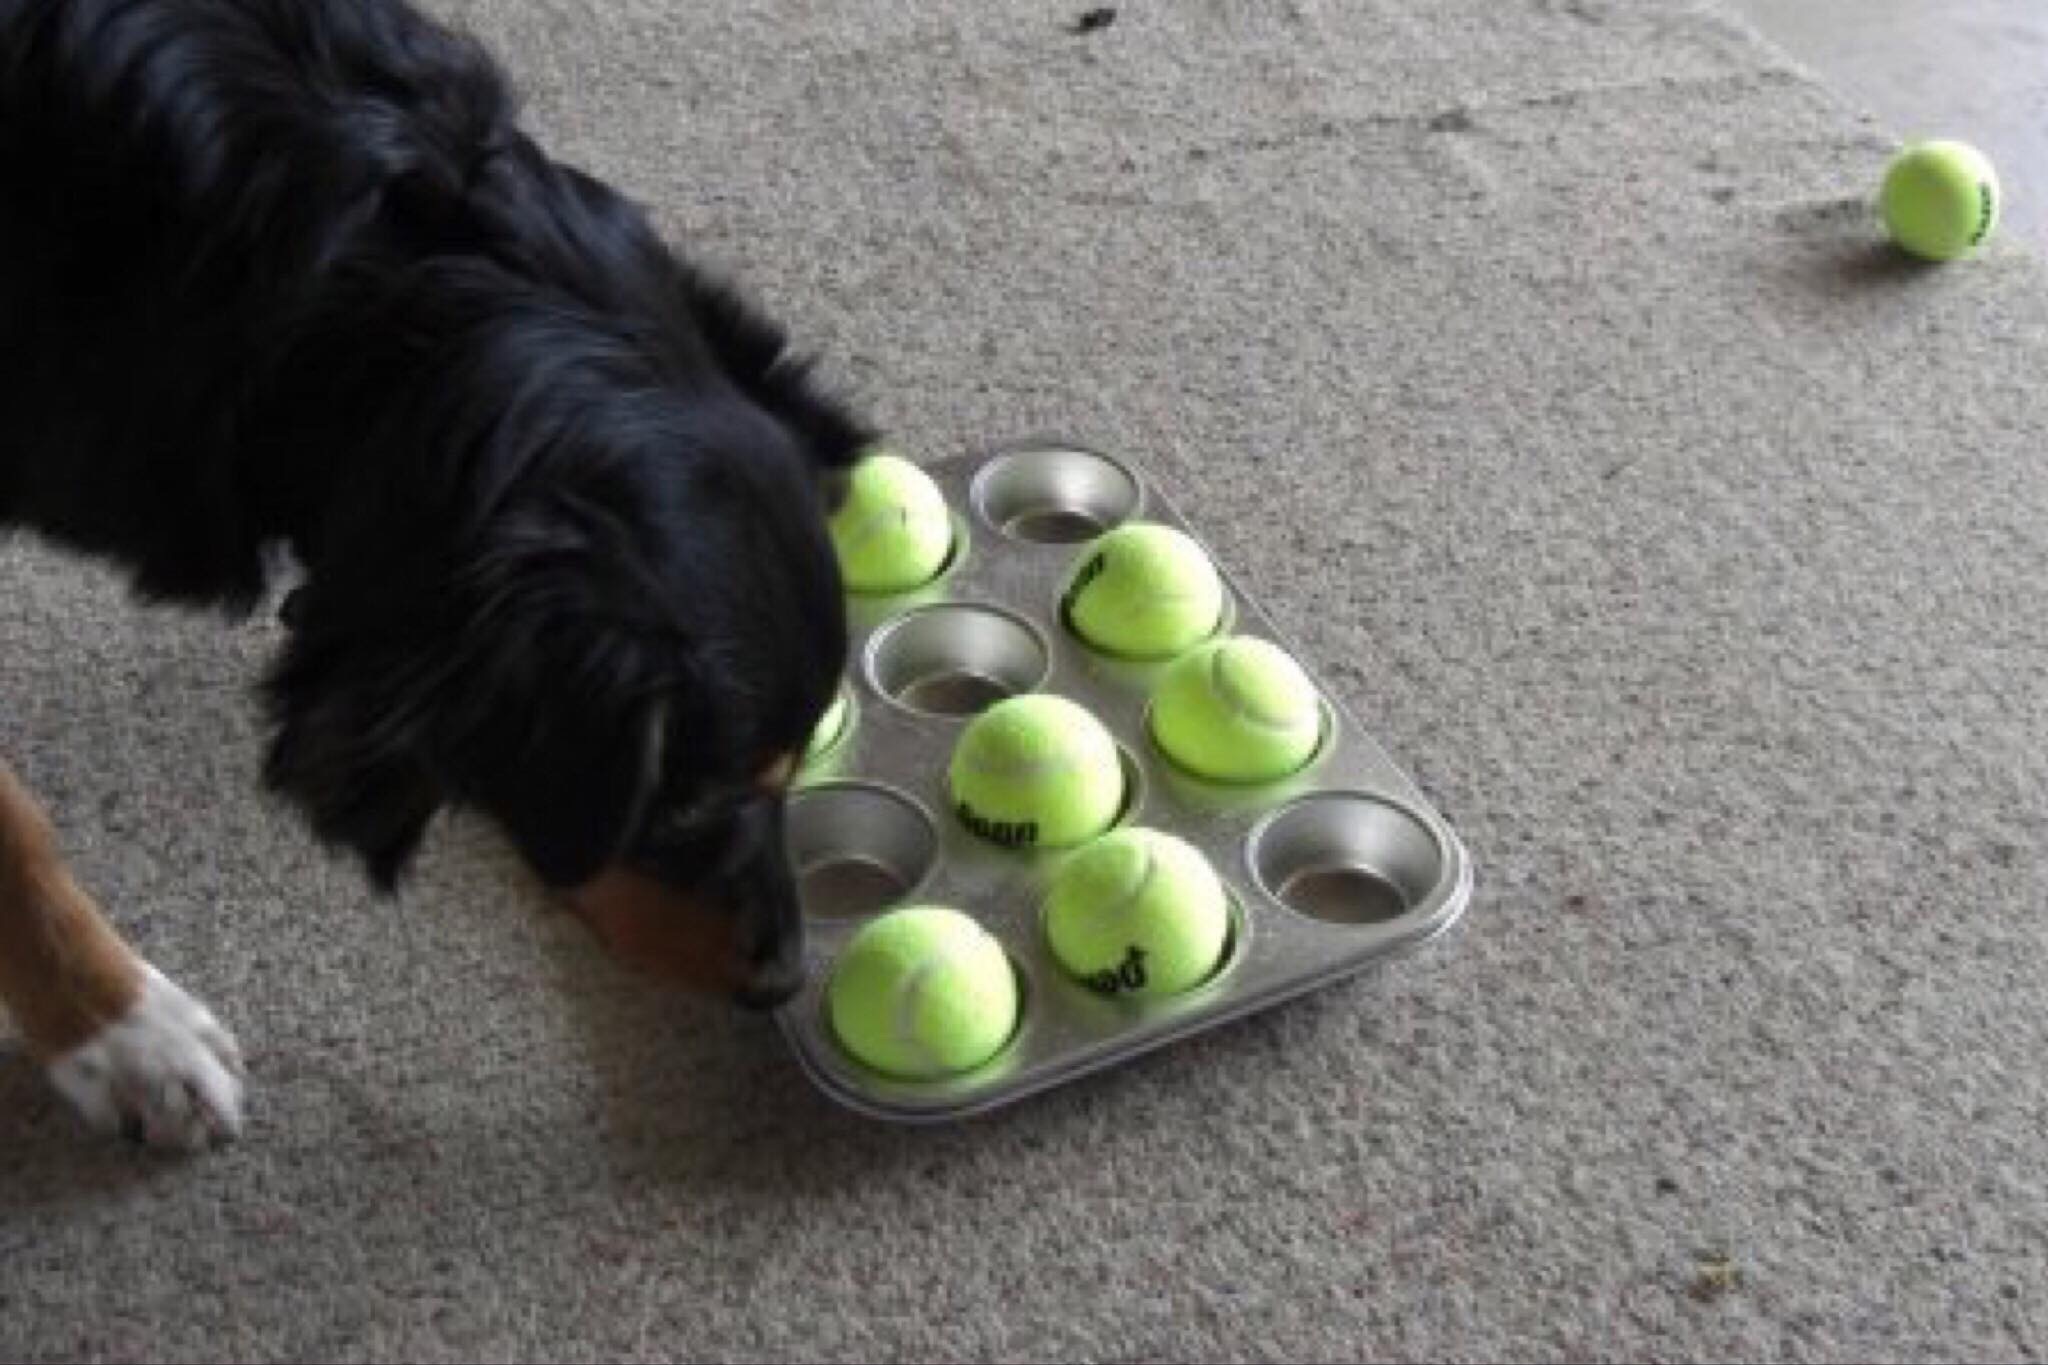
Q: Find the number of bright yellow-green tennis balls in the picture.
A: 8